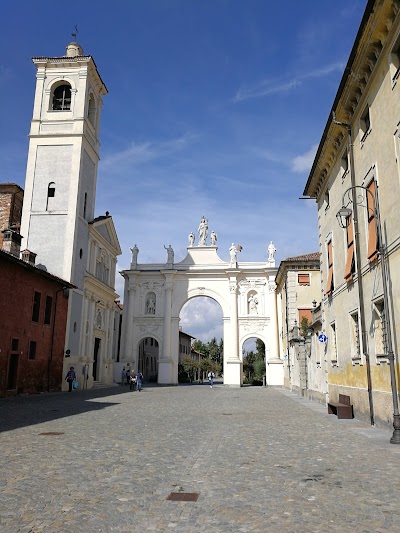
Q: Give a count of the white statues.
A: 9